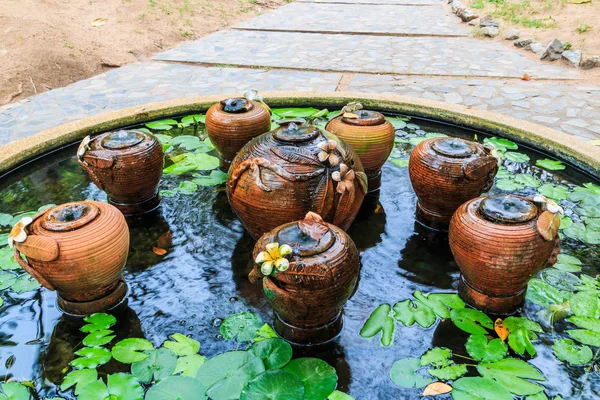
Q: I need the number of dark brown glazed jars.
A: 8